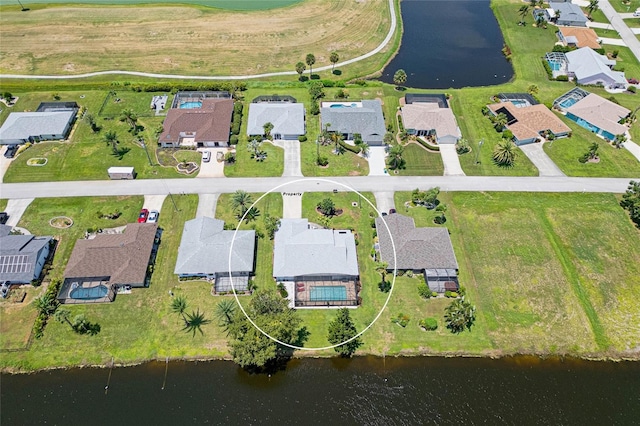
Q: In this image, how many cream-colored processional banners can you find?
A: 0